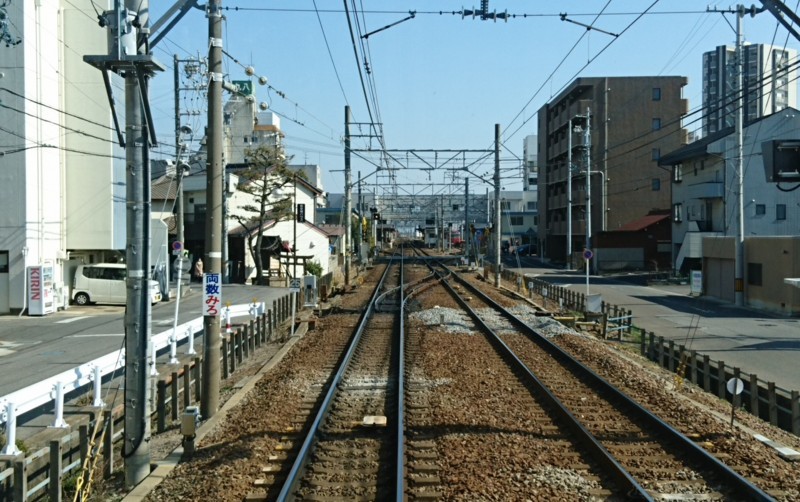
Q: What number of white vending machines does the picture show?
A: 1